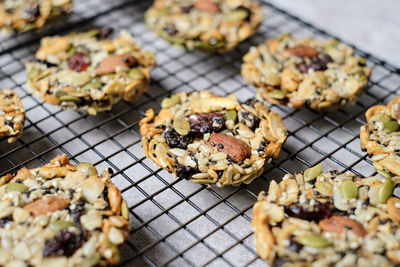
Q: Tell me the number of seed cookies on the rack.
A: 9